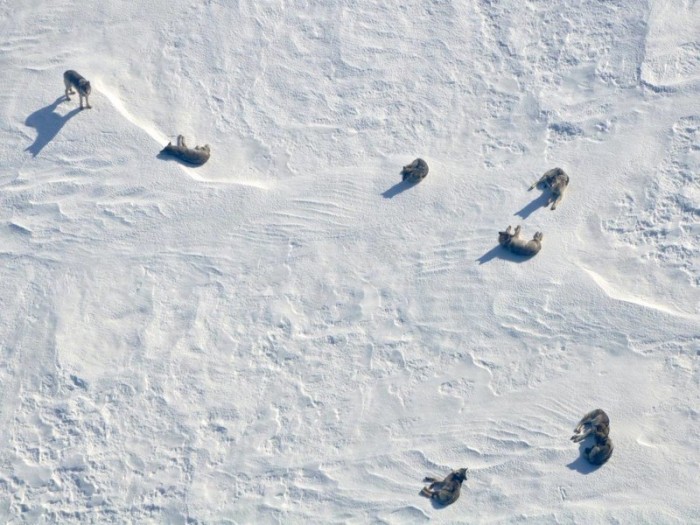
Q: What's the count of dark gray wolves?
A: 8